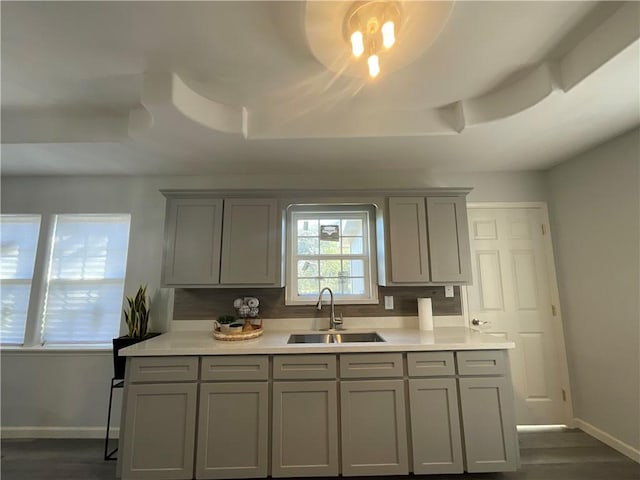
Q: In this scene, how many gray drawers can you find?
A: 6